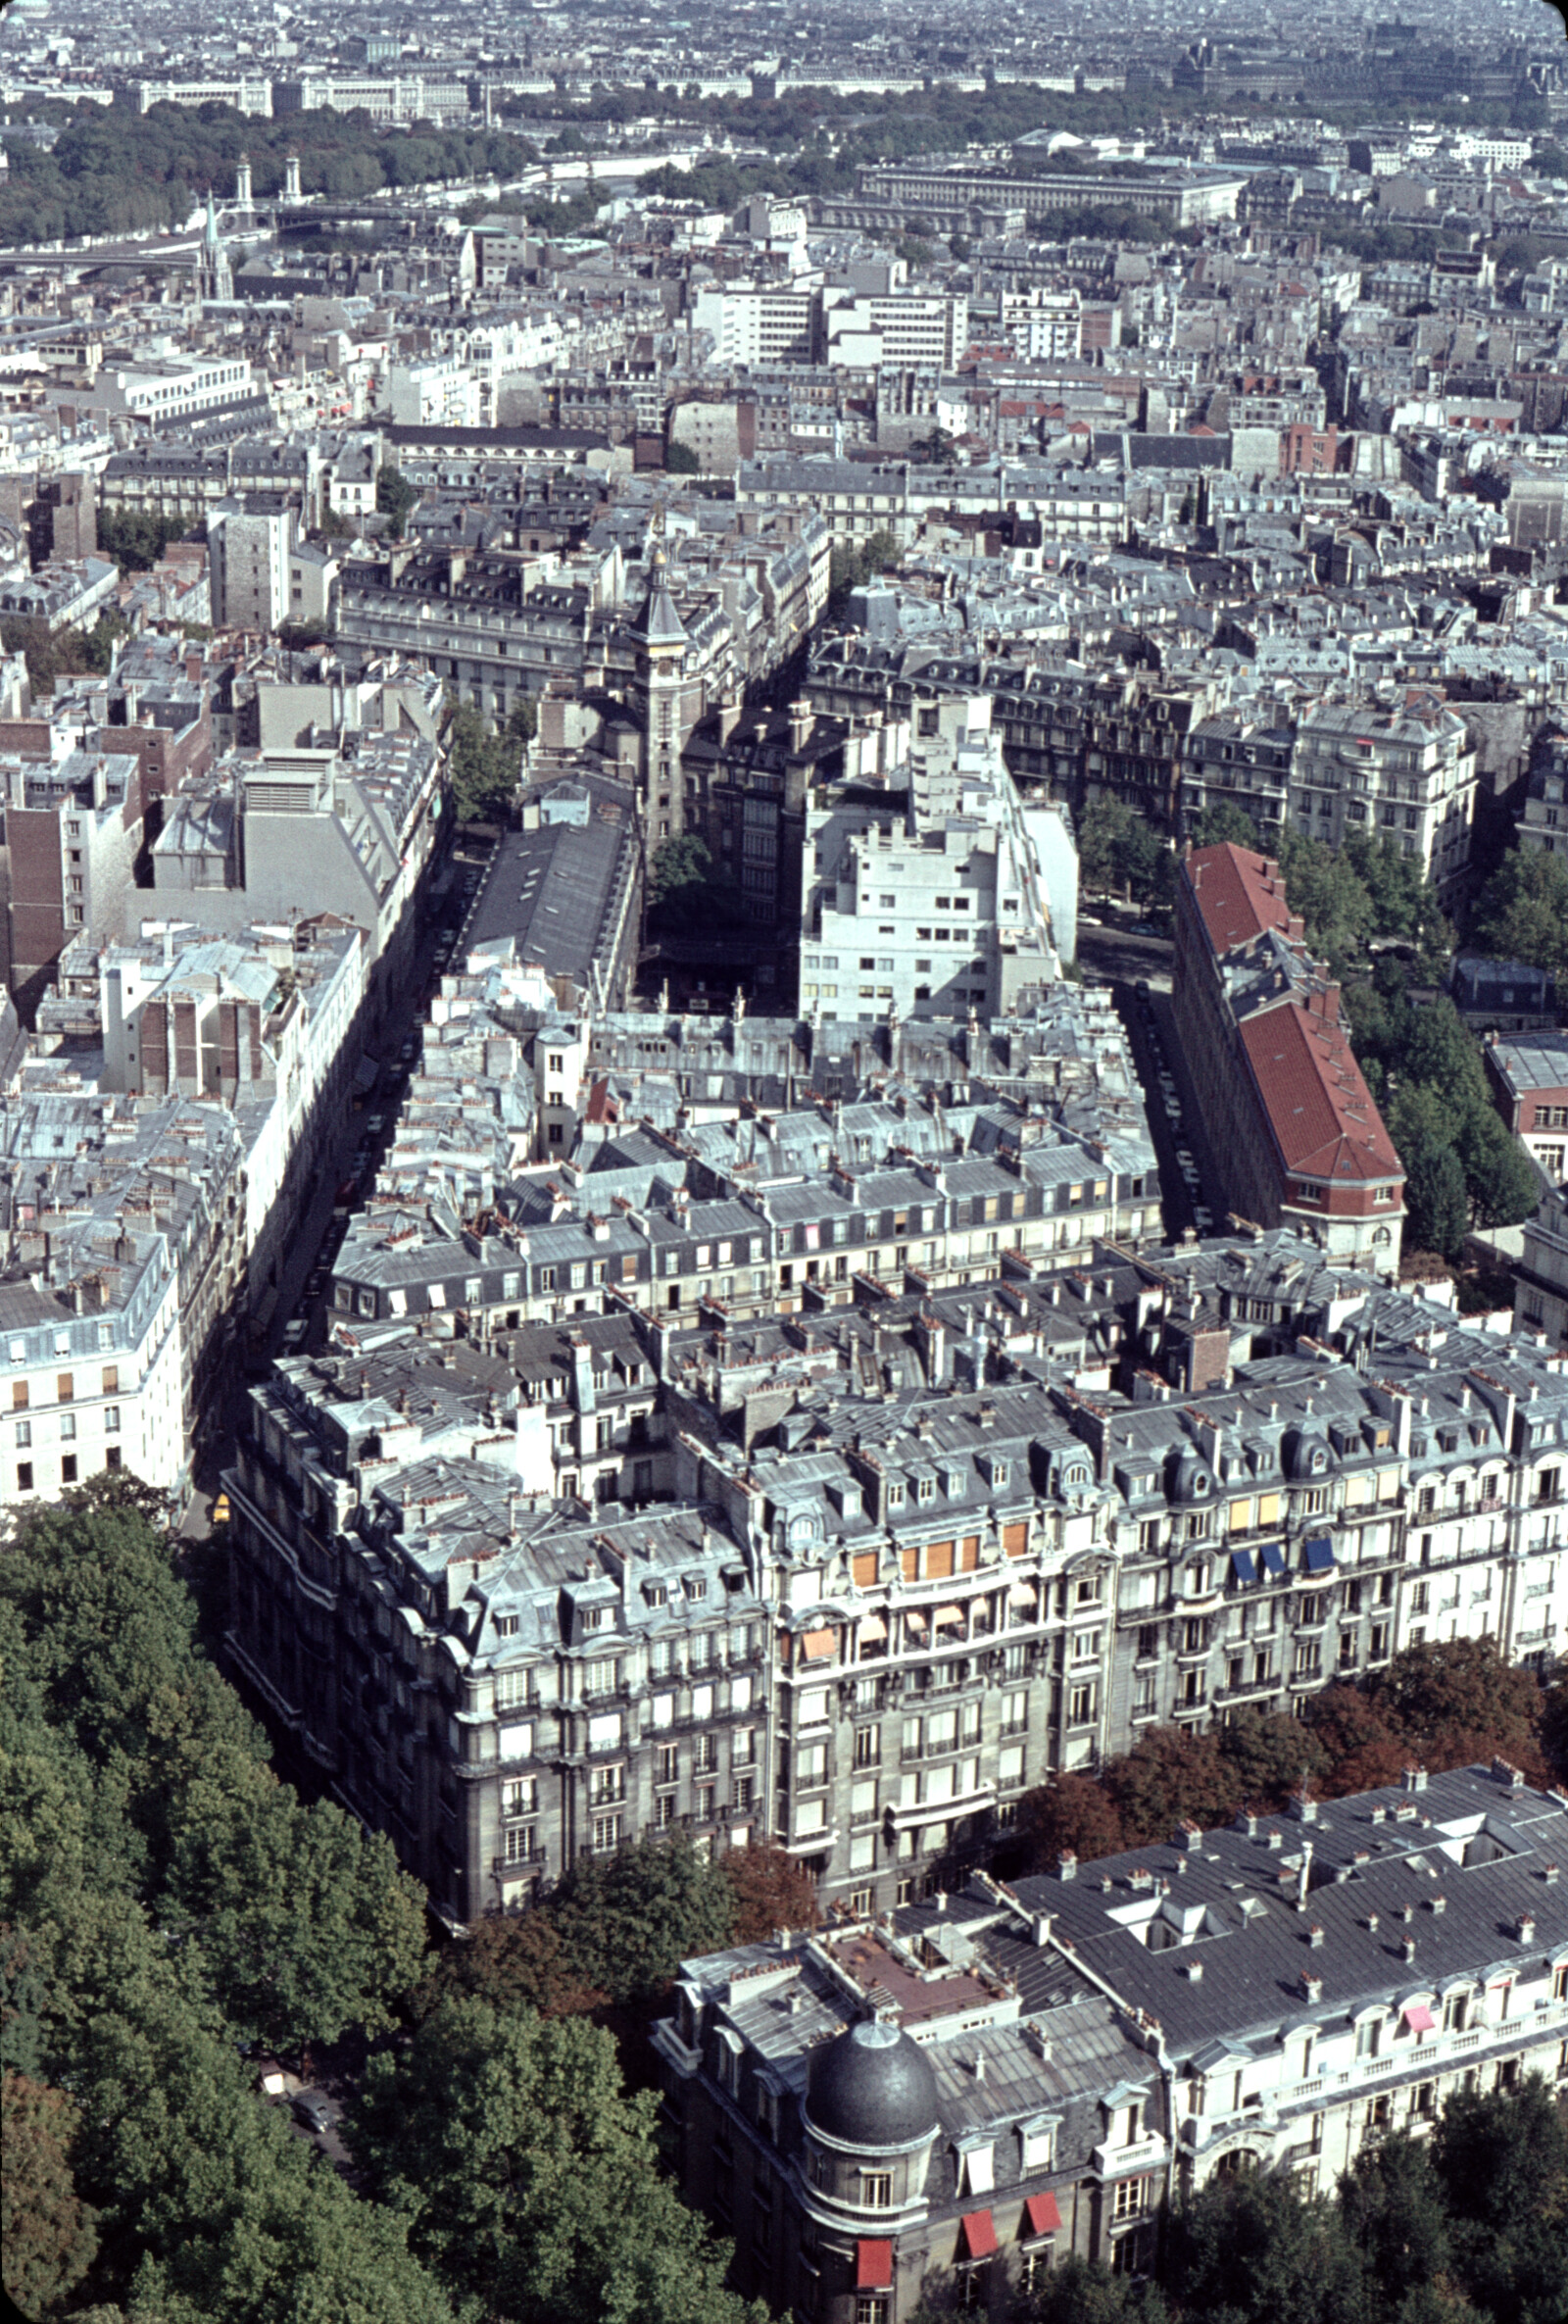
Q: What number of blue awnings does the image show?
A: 3